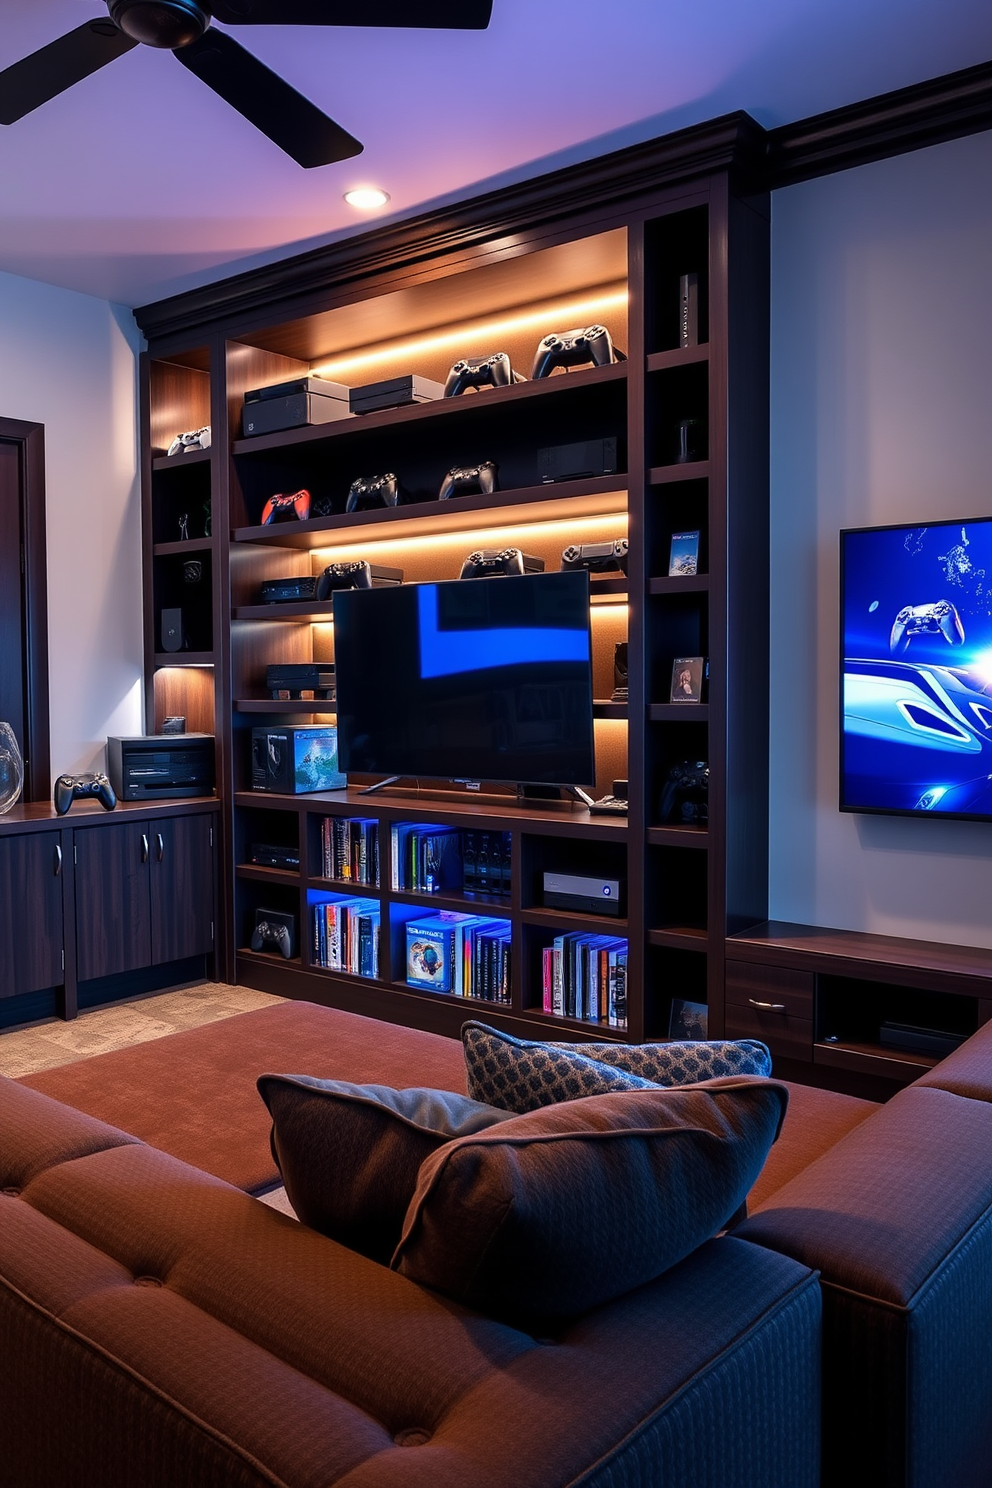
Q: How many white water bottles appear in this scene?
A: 0